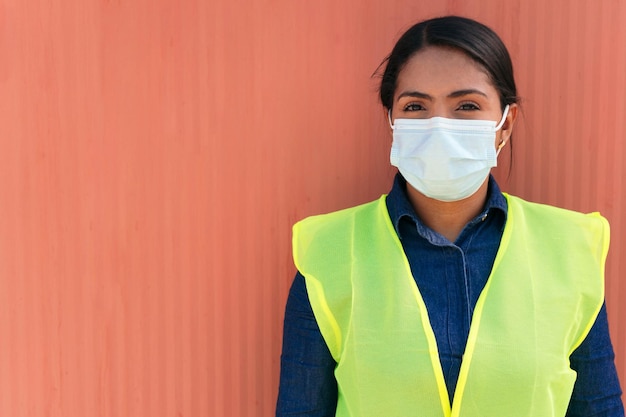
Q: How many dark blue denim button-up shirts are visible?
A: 1